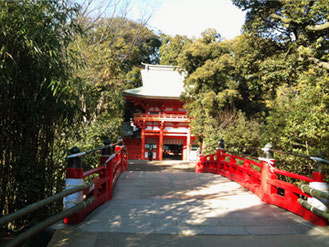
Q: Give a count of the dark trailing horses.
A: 0